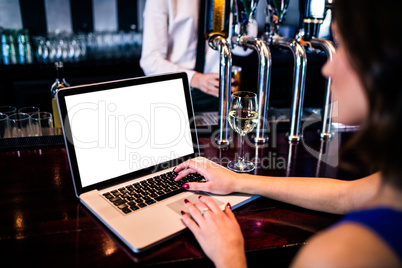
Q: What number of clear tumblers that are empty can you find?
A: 5